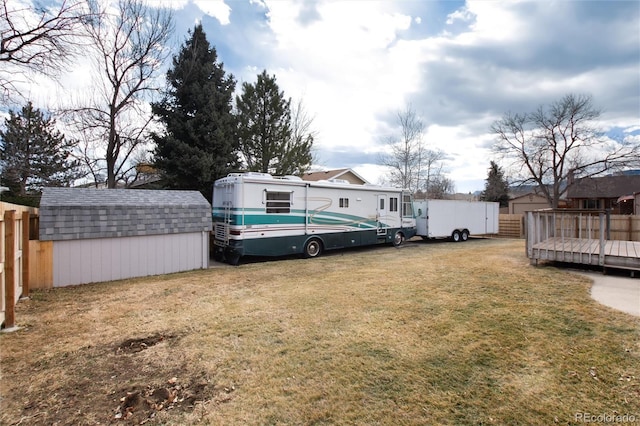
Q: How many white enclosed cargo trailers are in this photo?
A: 1